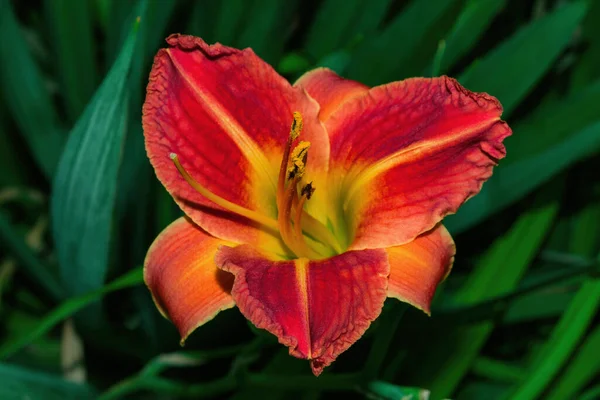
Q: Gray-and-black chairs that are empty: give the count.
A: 0